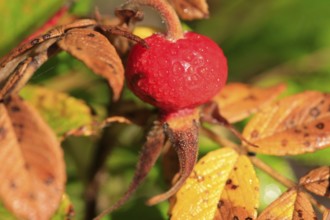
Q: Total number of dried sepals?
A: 3